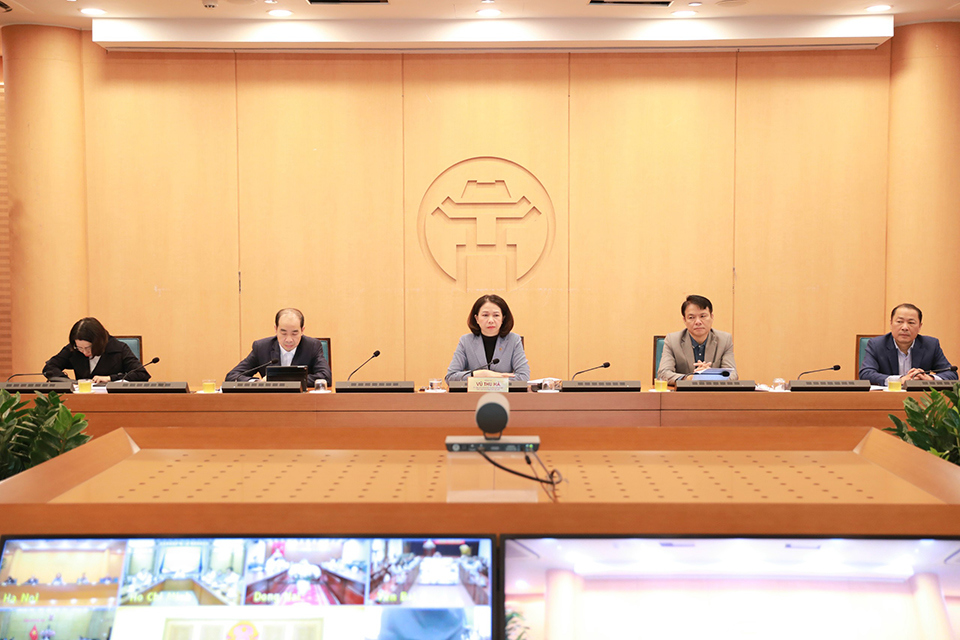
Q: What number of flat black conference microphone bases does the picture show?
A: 9